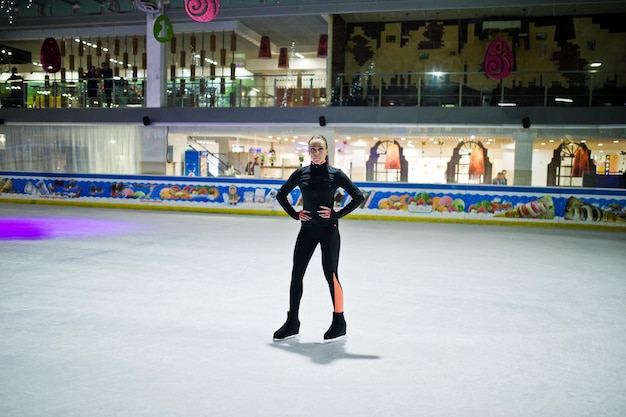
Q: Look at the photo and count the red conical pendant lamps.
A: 3